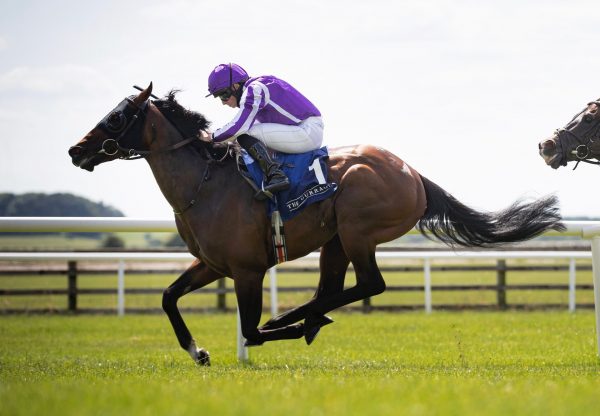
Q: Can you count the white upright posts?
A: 6